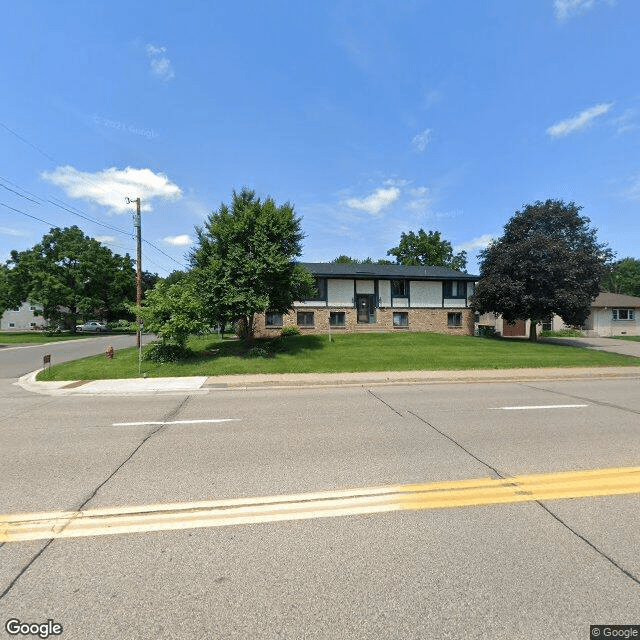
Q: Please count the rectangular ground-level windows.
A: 5